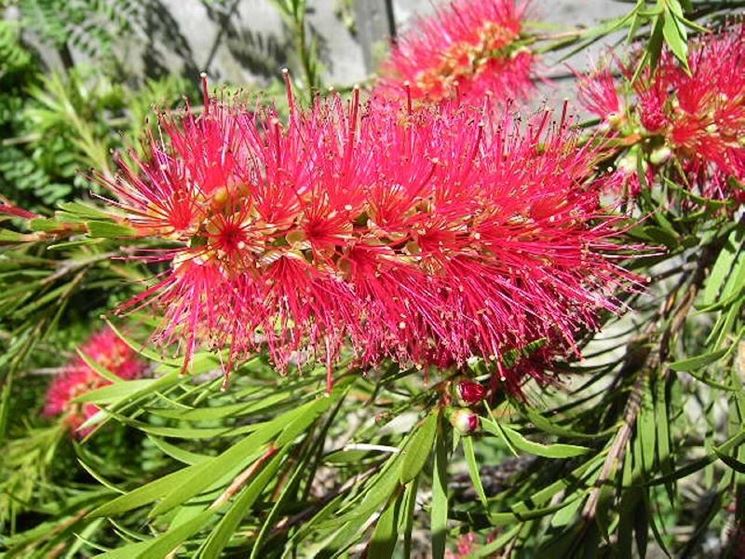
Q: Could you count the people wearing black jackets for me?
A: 0